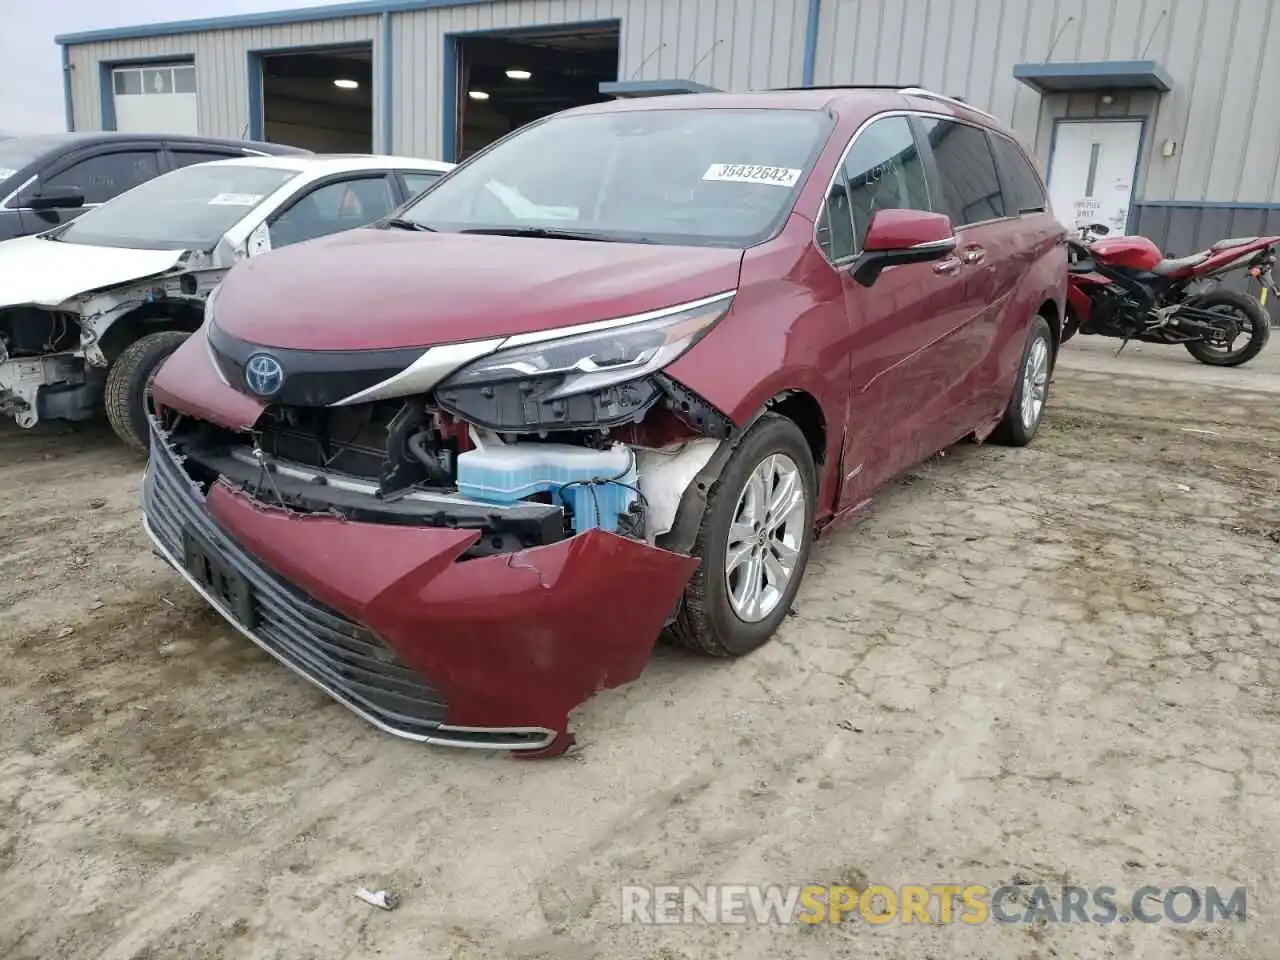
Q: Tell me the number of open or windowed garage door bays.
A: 3